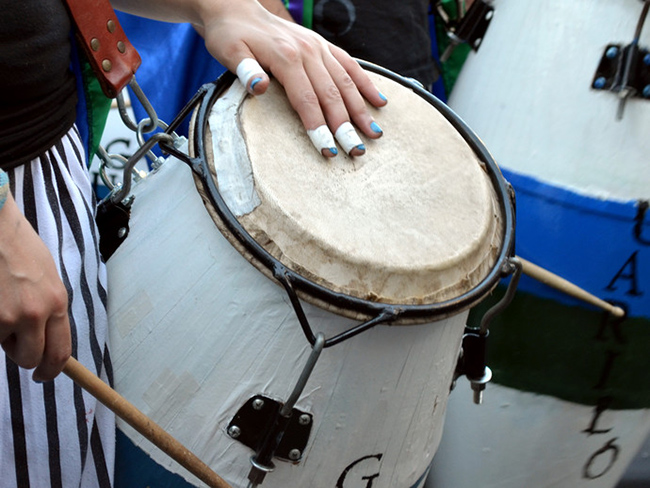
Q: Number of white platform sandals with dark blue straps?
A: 0